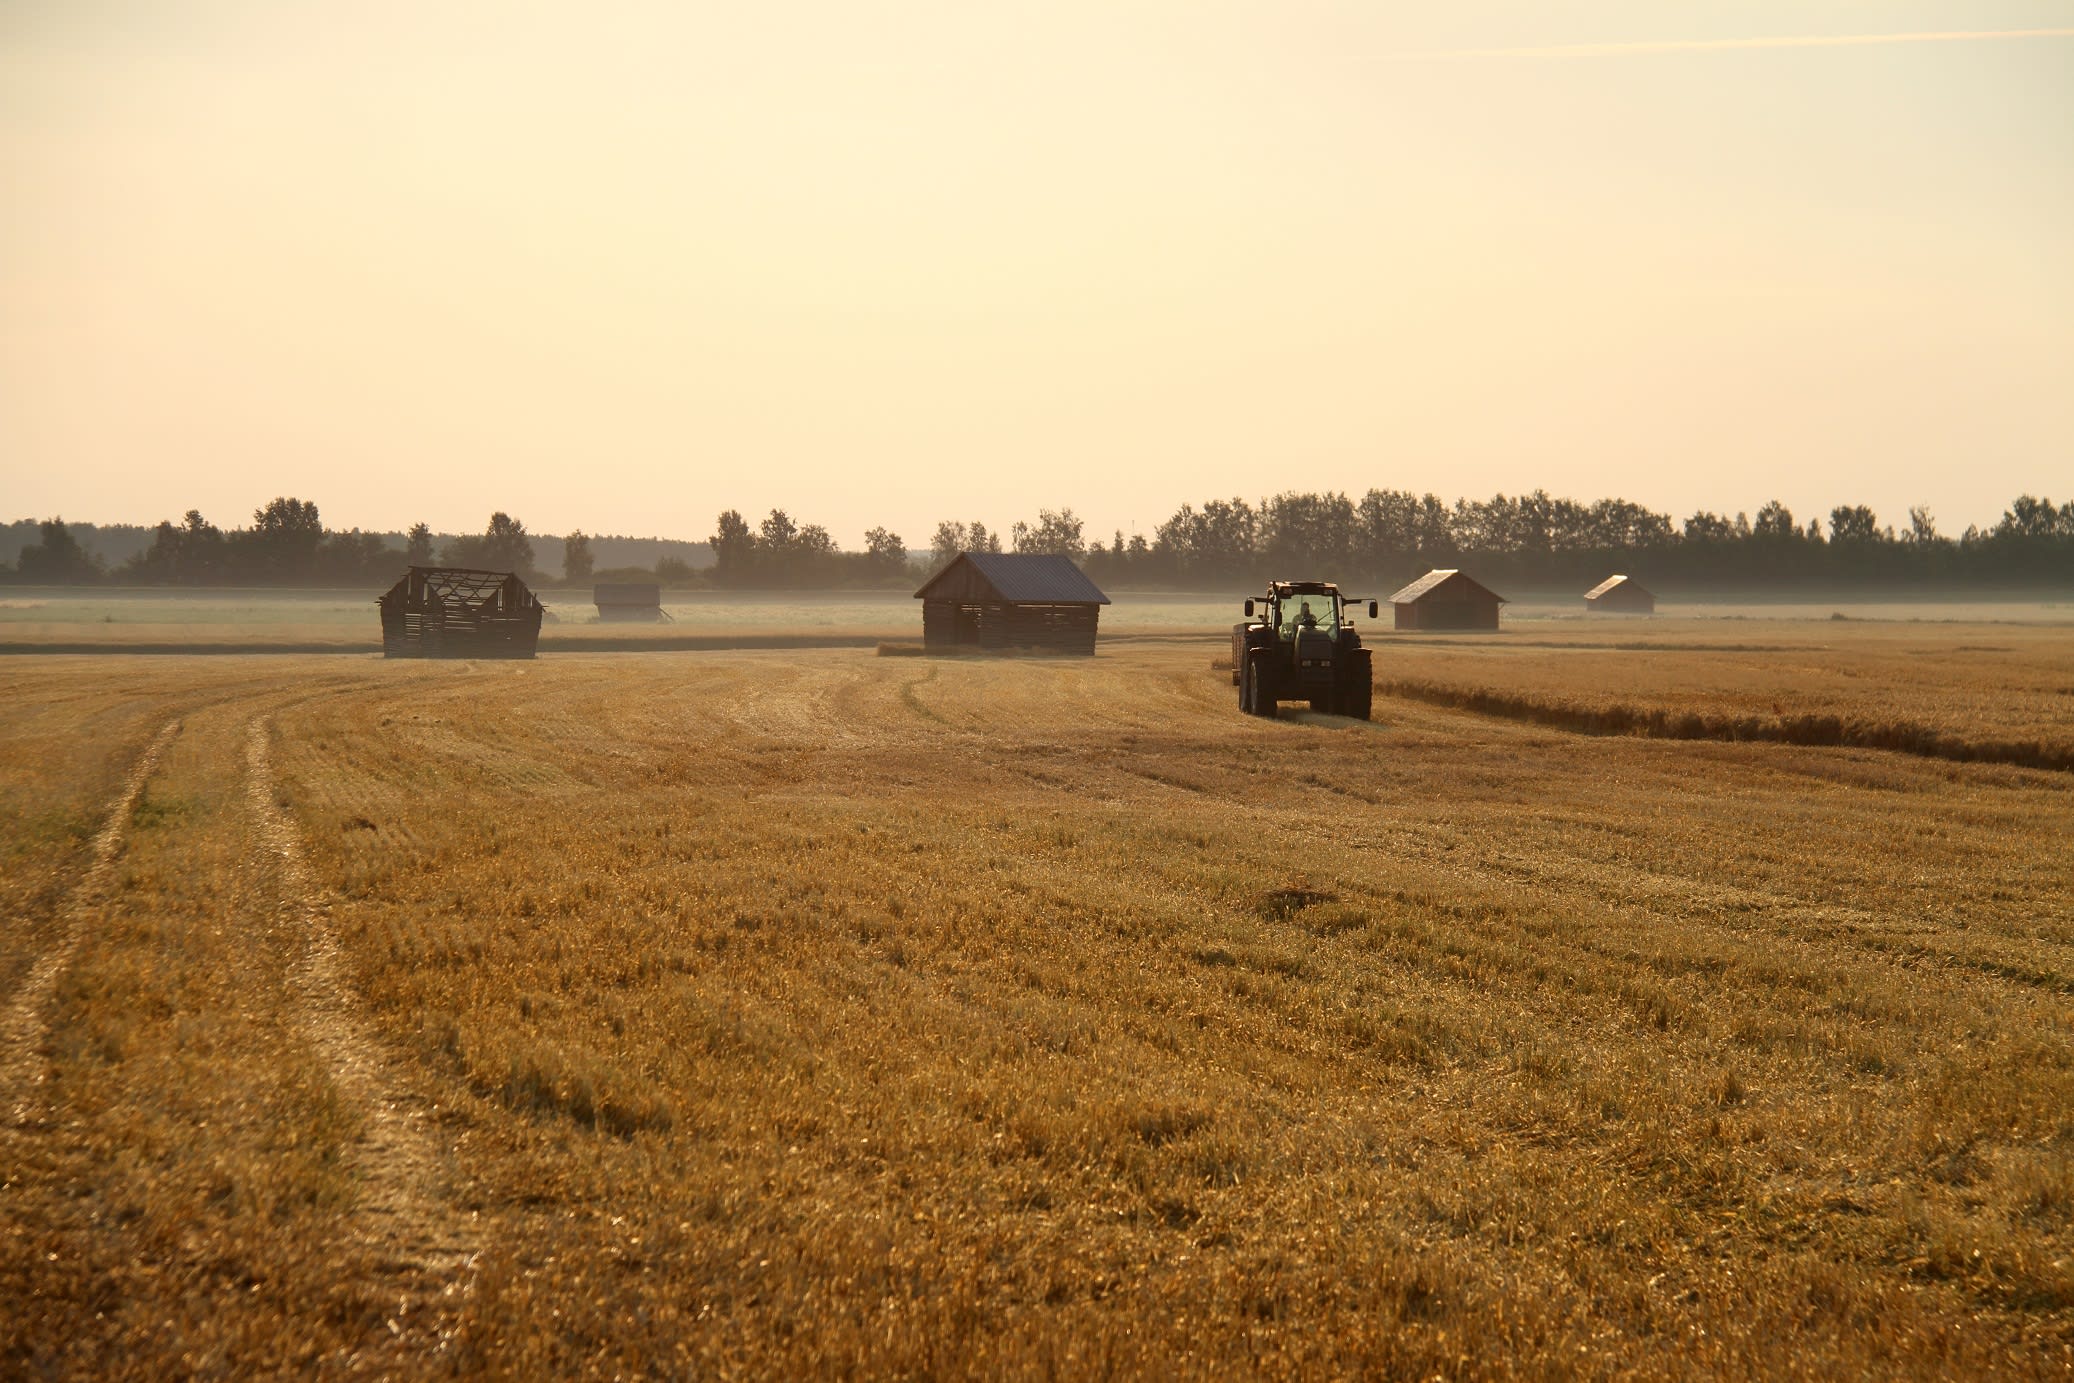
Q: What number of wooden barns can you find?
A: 5